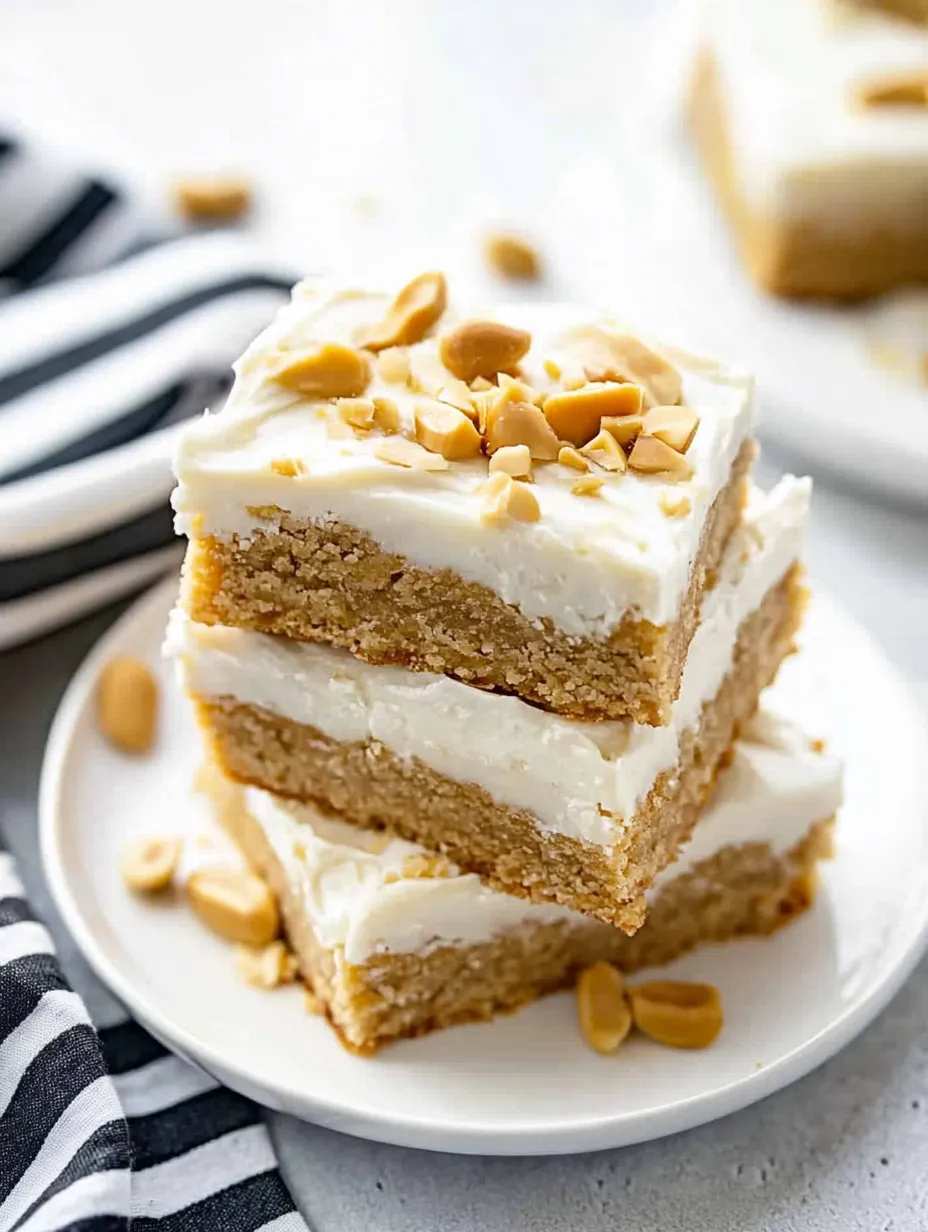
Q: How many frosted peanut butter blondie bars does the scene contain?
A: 4